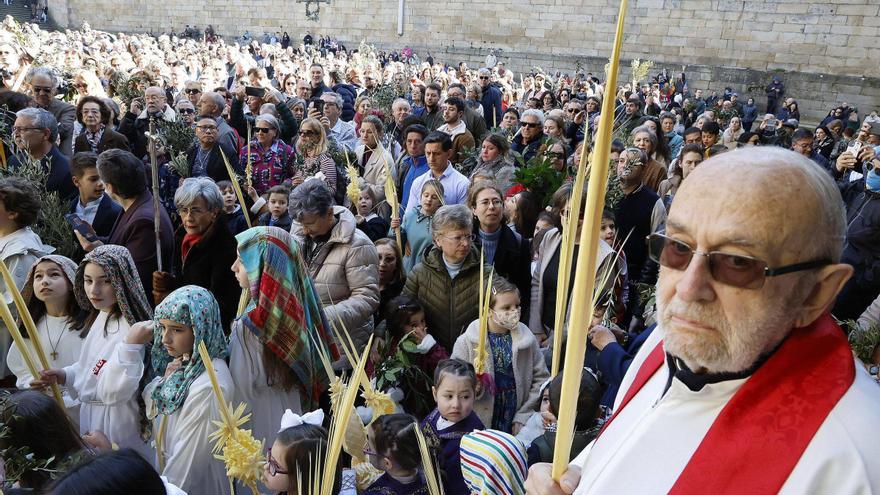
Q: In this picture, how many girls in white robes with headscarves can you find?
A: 4